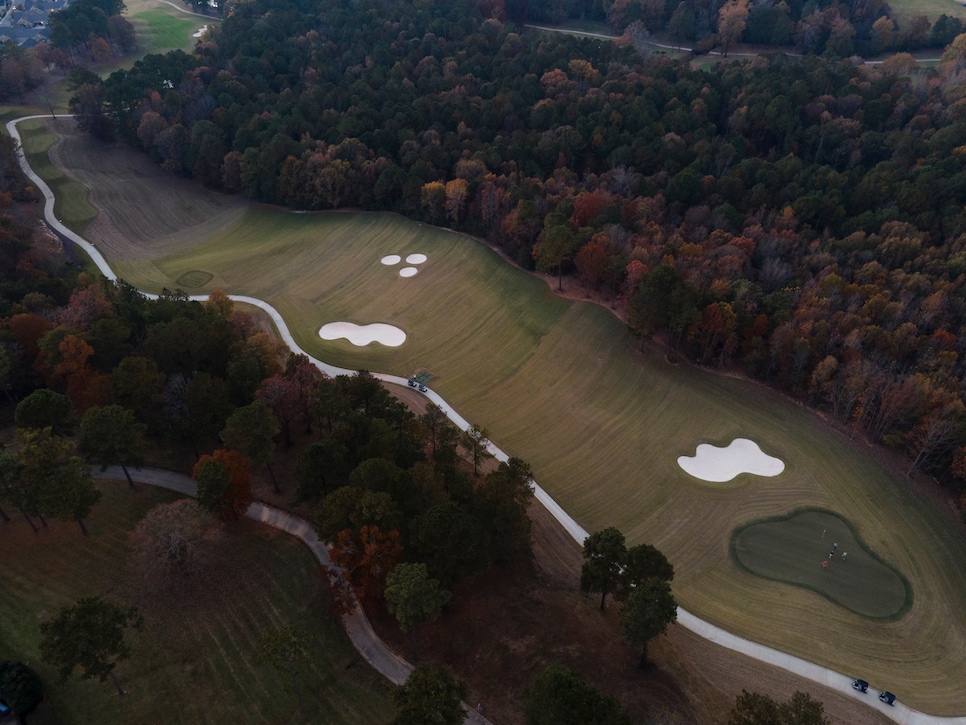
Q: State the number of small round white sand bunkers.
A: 3